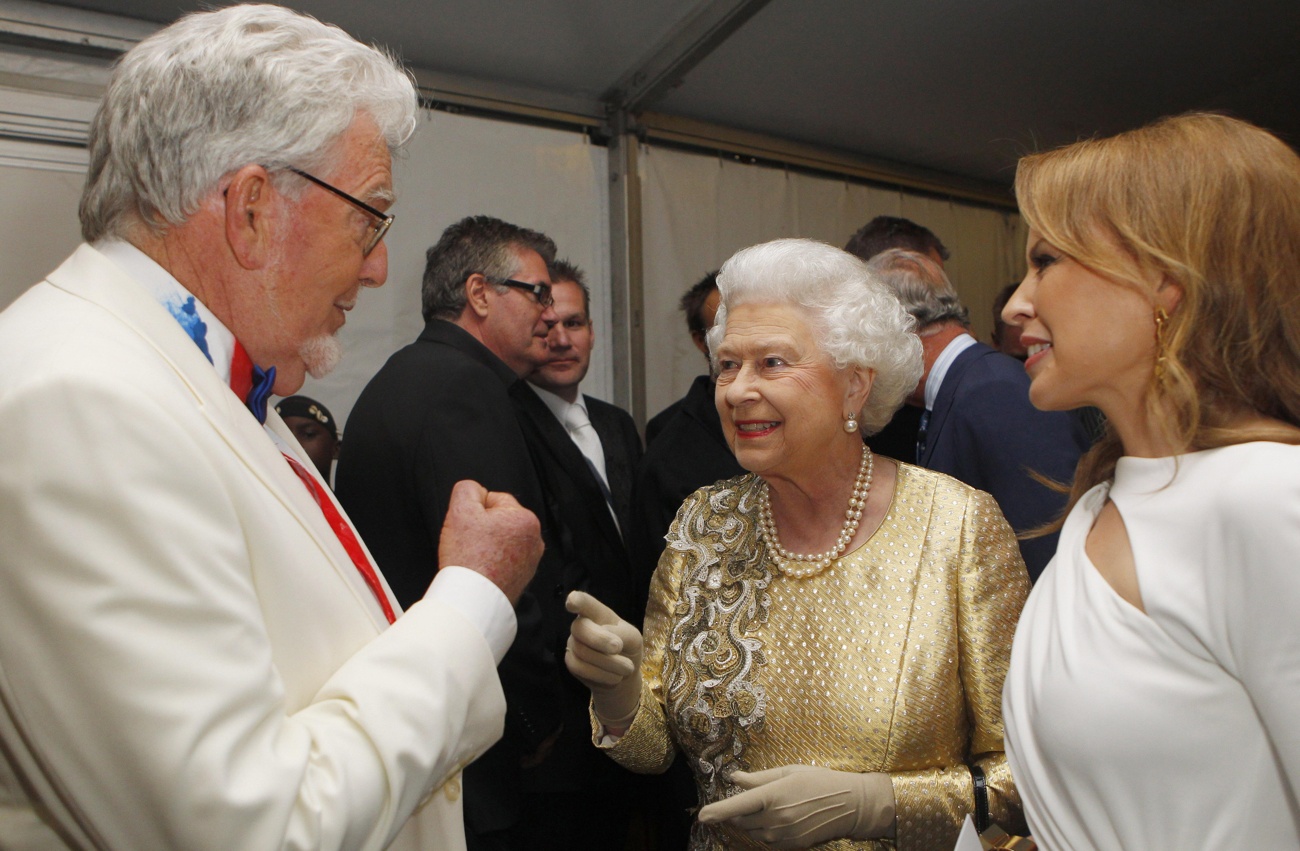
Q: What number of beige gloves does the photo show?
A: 2